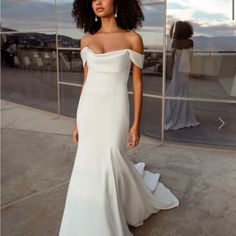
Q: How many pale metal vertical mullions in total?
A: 2